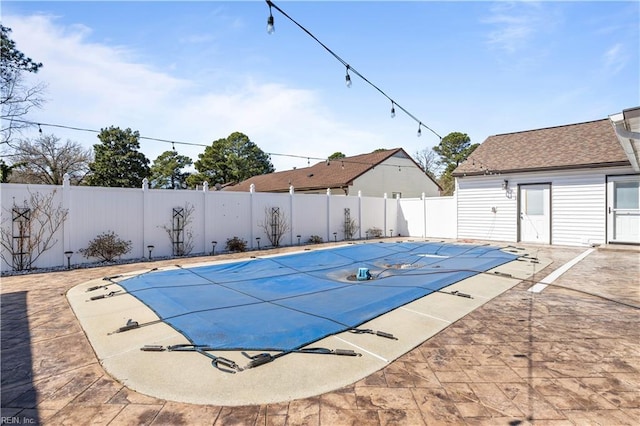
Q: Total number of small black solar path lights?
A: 8